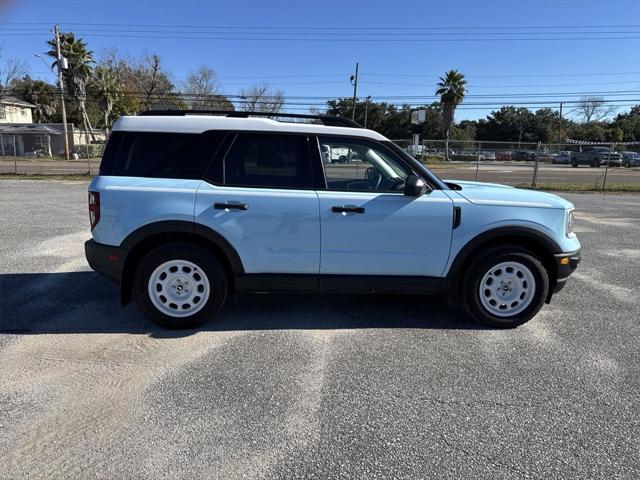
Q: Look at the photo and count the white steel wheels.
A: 2